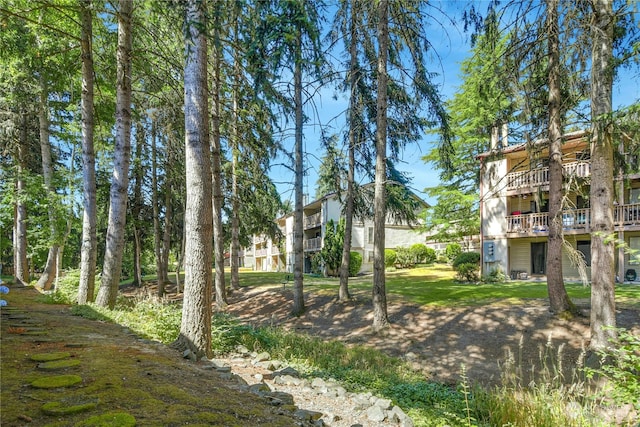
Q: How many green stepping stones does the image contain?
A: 5